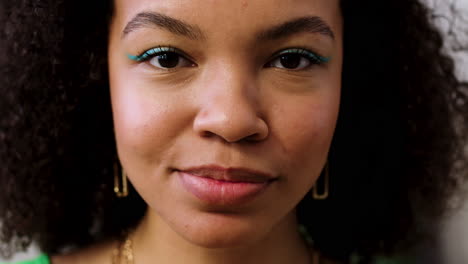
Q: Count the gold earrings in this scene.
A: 2